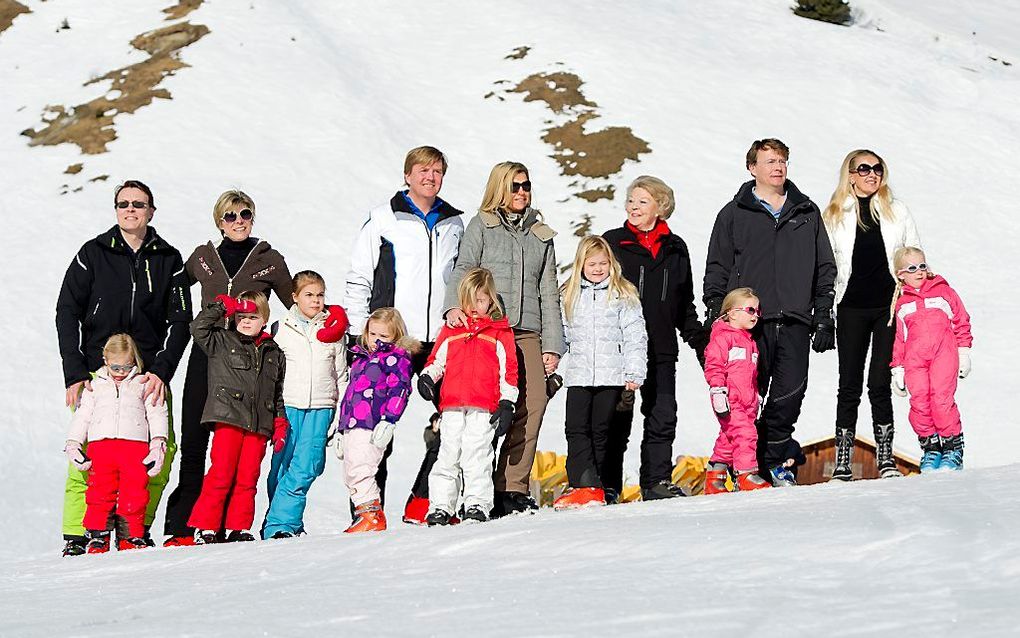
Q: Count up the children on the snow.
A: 8